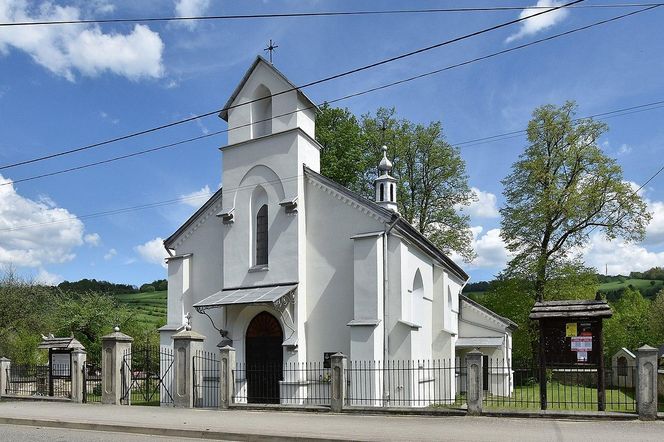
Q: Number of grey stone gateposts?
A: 8